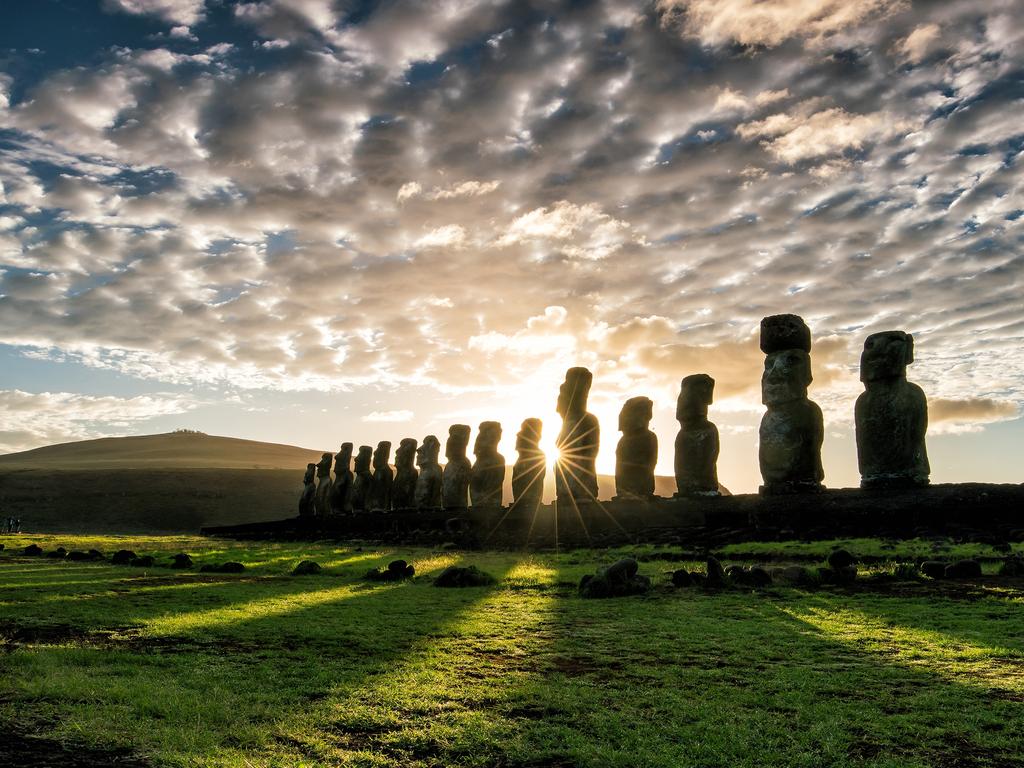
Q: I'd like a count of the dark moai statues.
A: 15